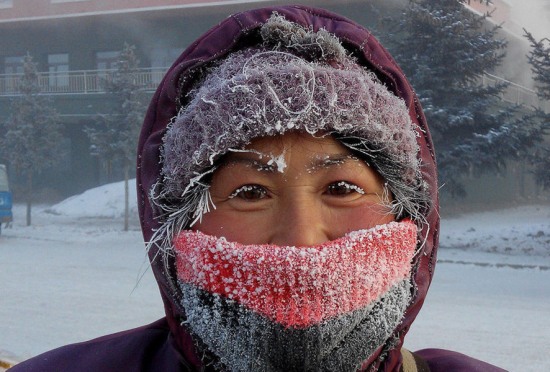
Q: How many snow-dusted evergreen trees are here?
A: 4